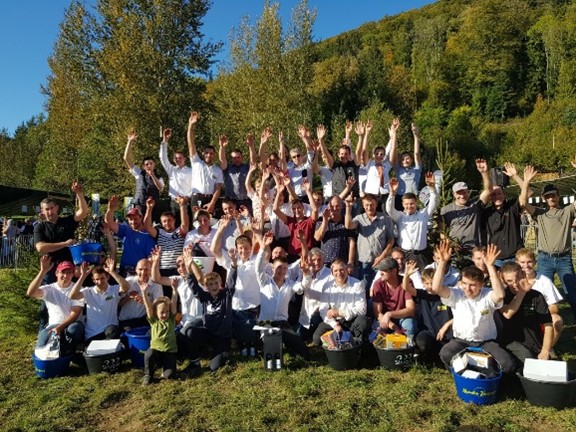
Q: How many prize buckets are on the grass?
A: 7